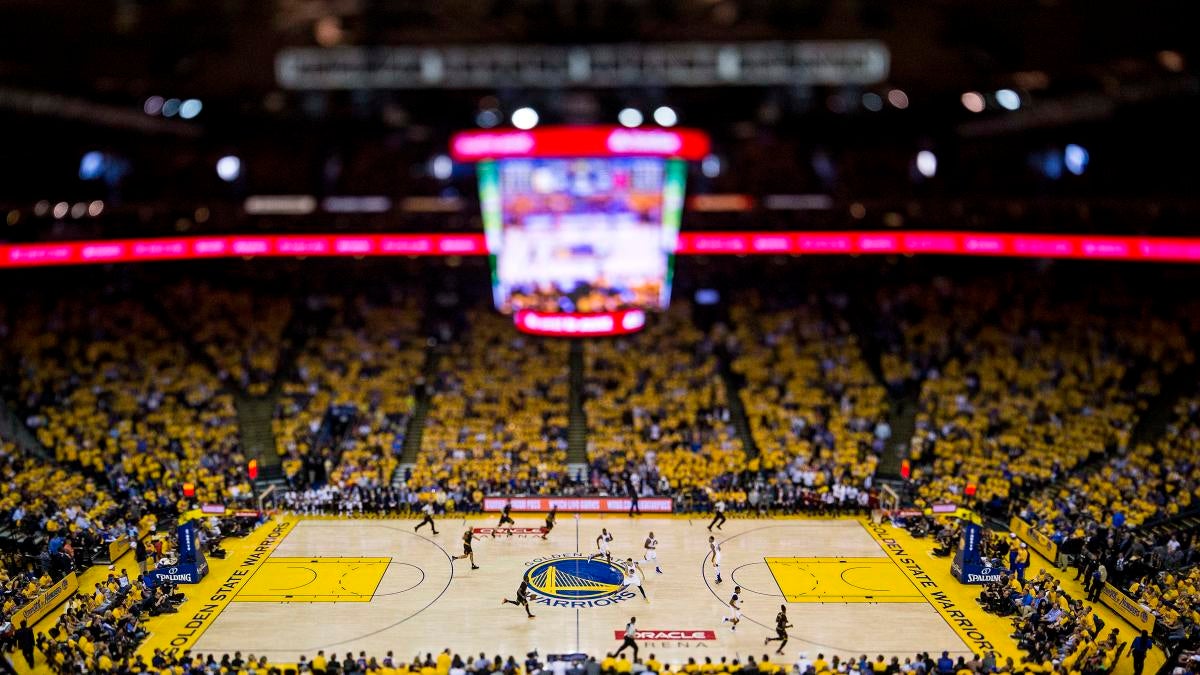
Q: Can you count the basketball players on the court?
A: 10